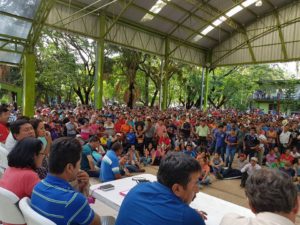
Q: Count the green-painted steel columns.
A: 4